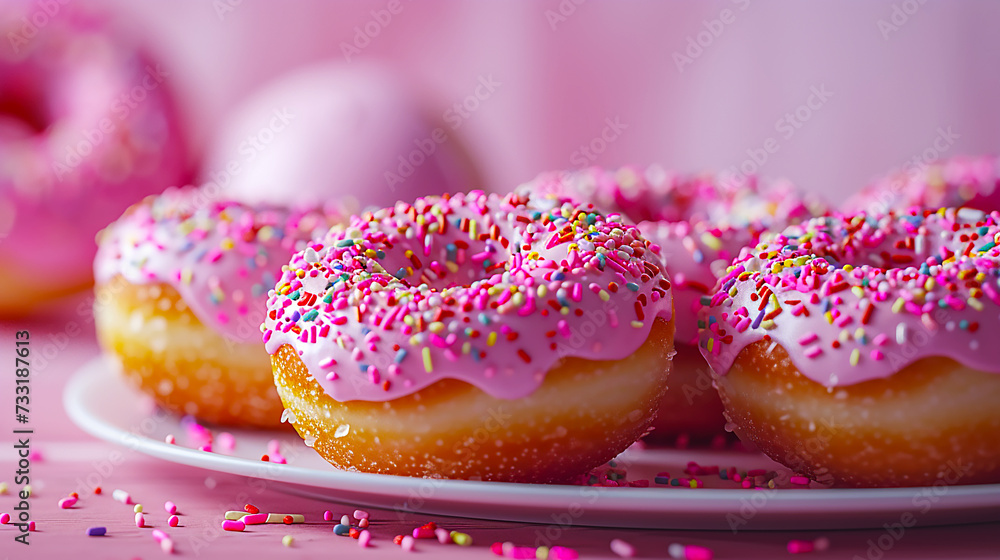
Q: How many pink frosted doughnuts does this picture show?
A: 6